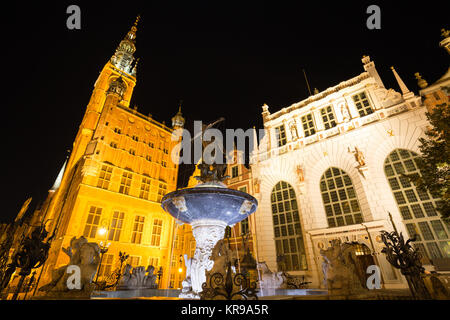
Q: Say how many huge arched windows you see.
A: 3